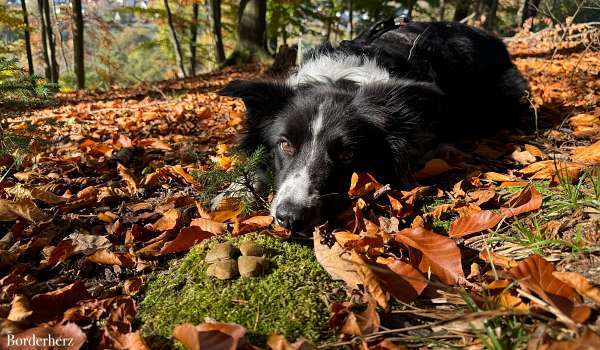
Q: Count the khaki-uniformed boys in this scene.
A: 0